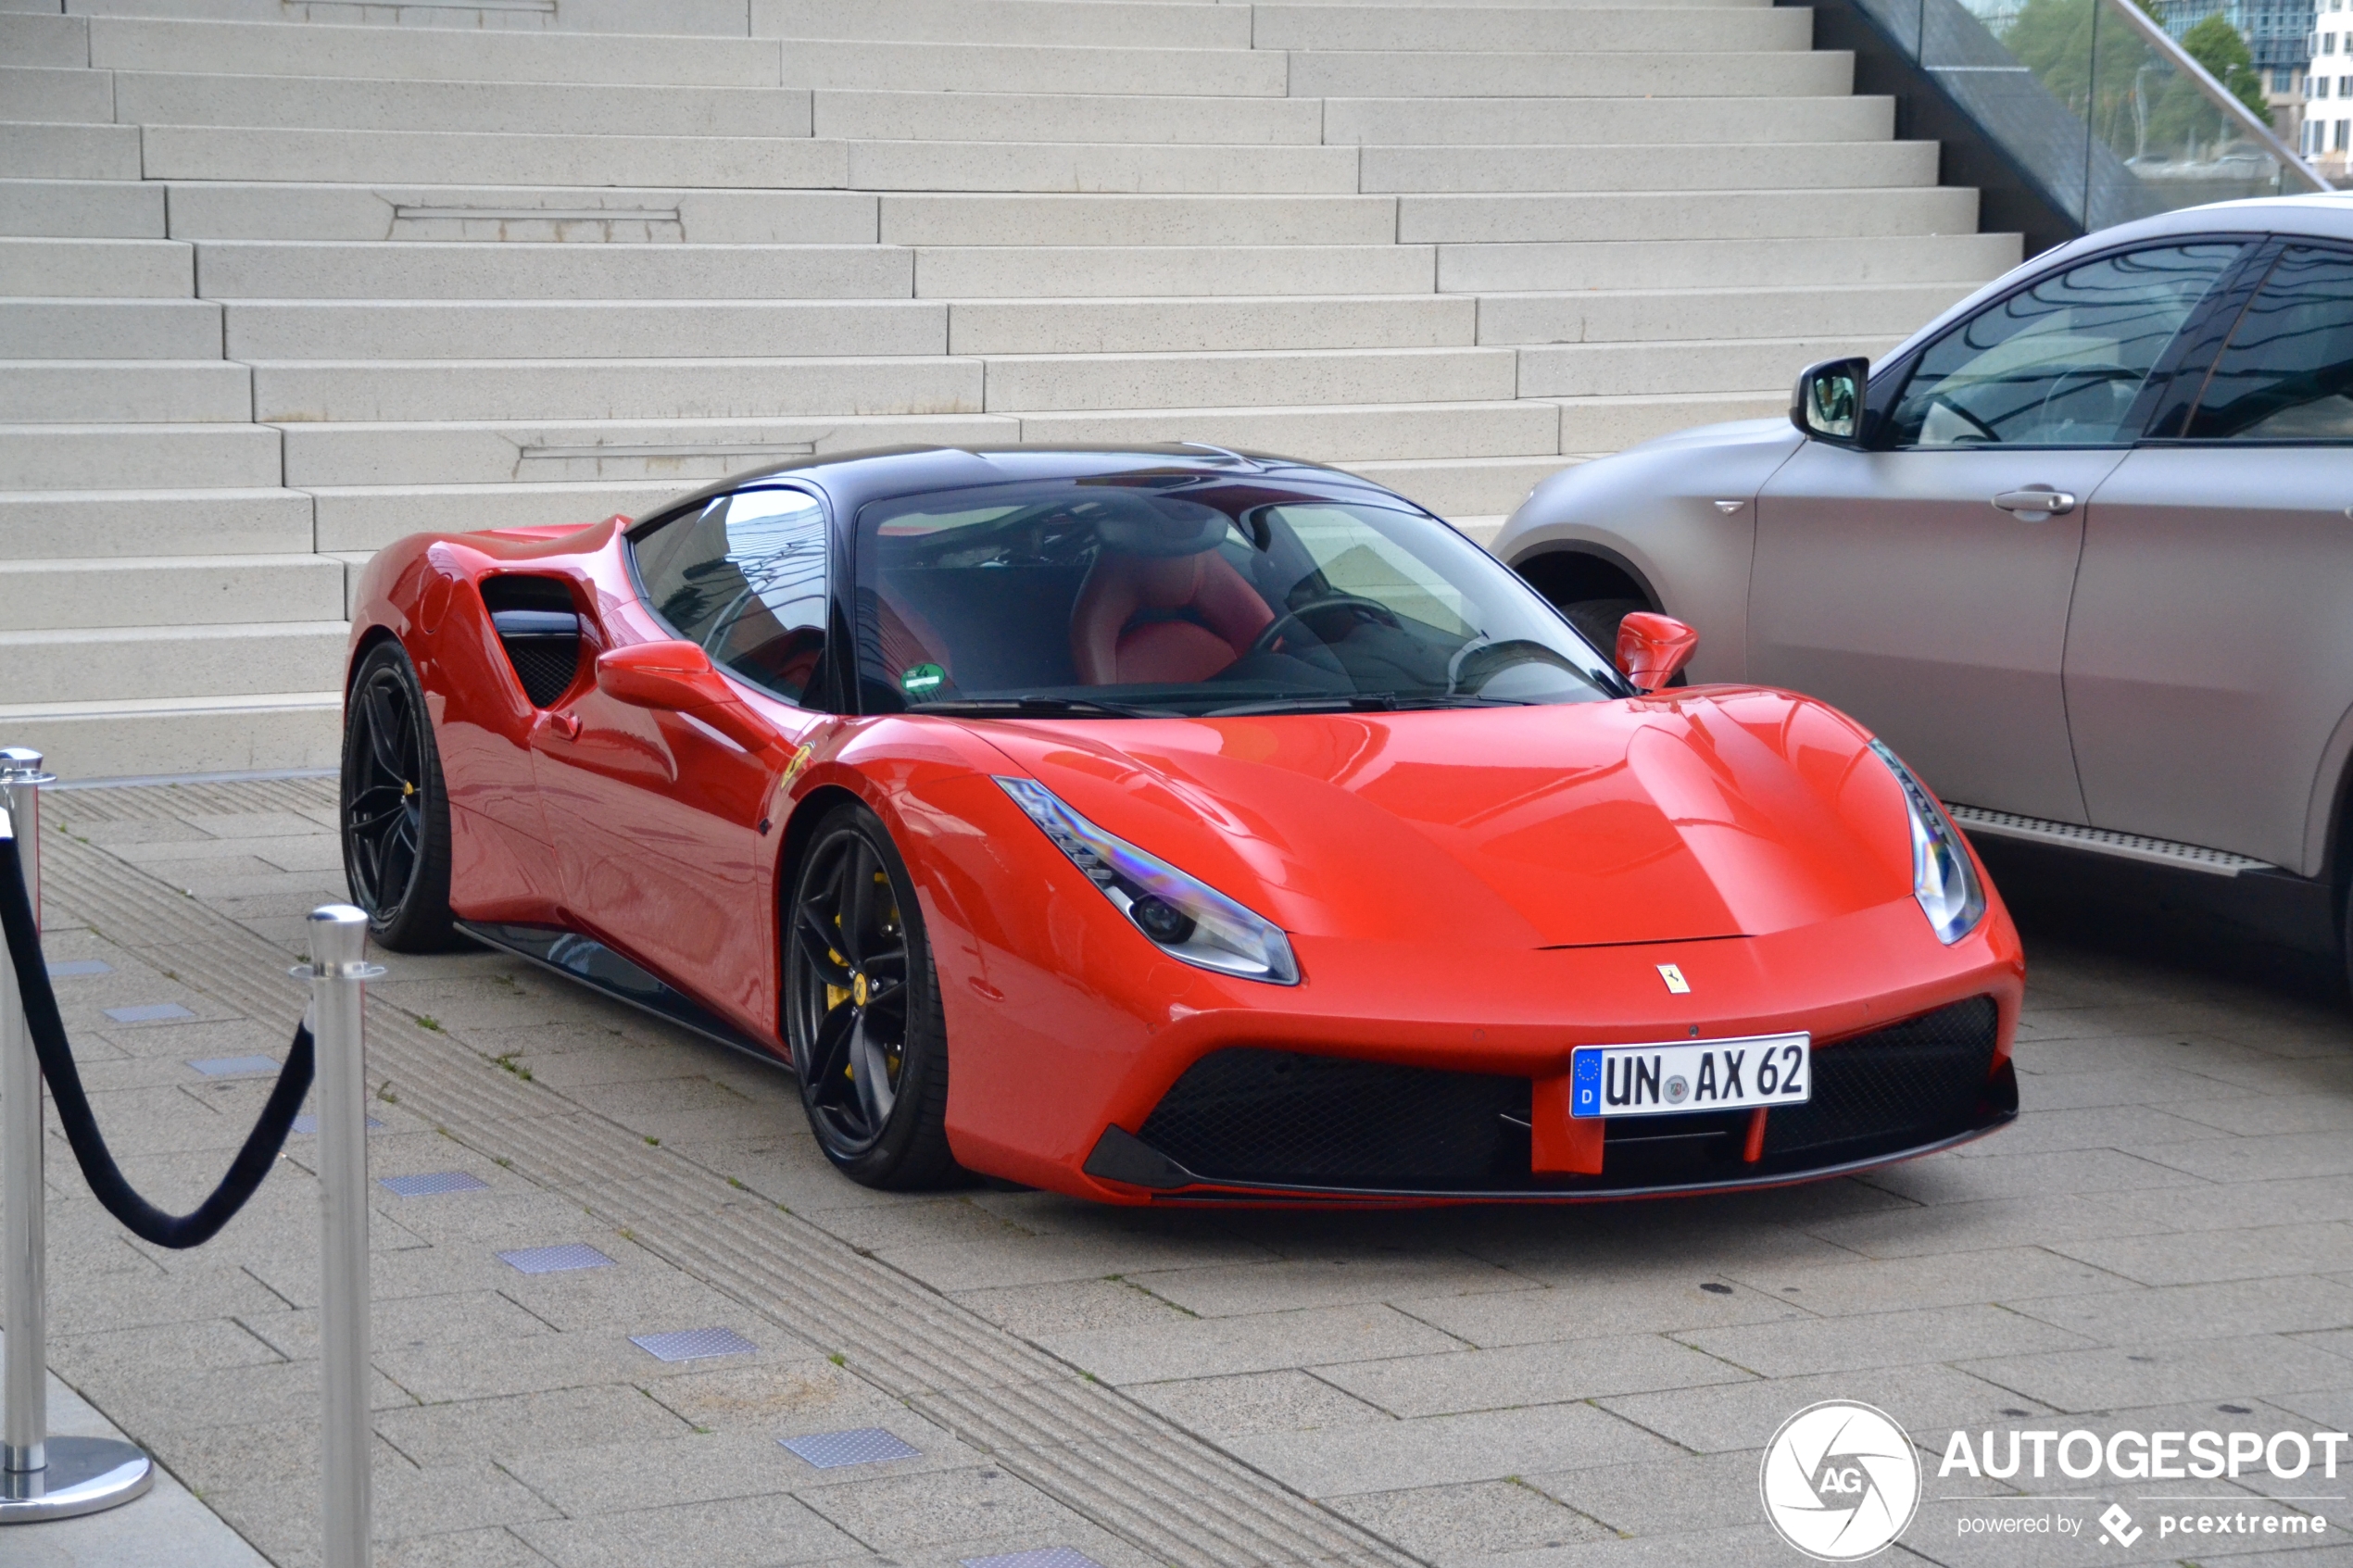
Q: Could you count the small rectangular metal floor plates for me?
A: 9